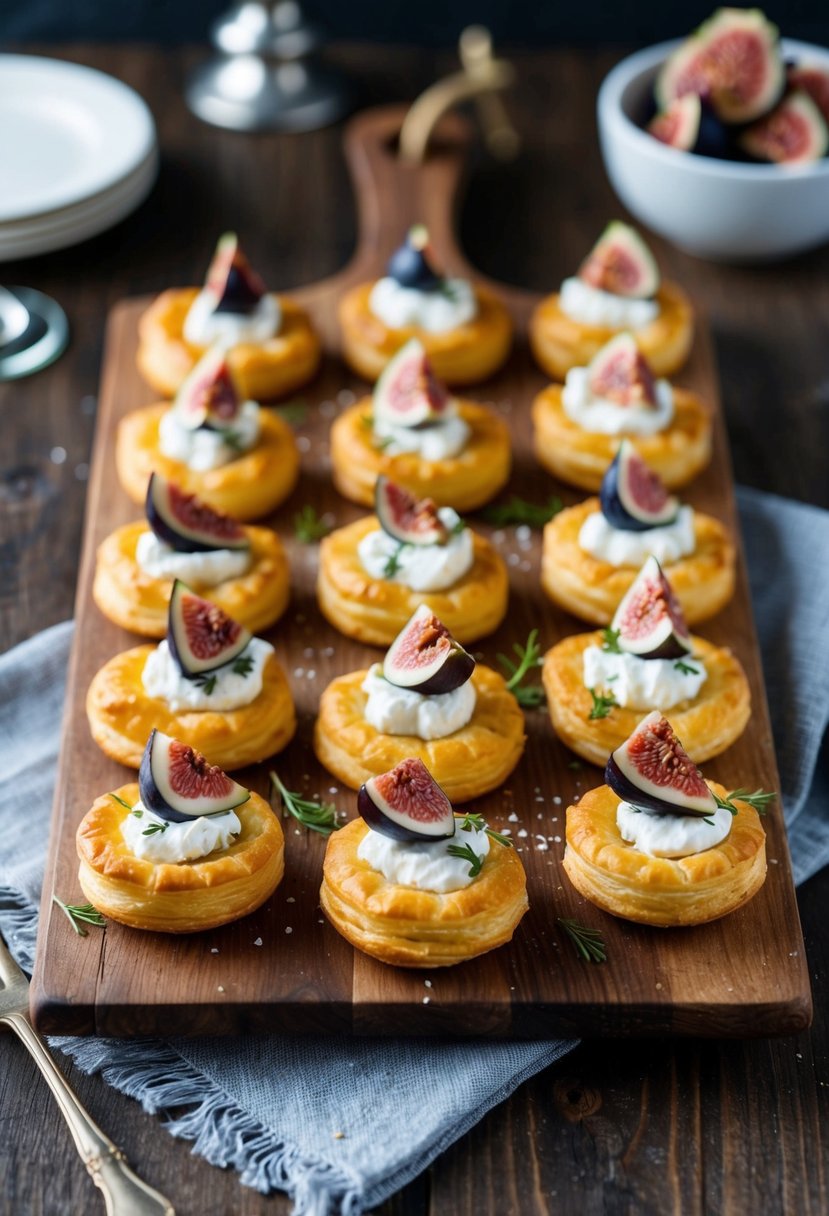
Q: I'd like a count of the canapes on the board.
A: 15